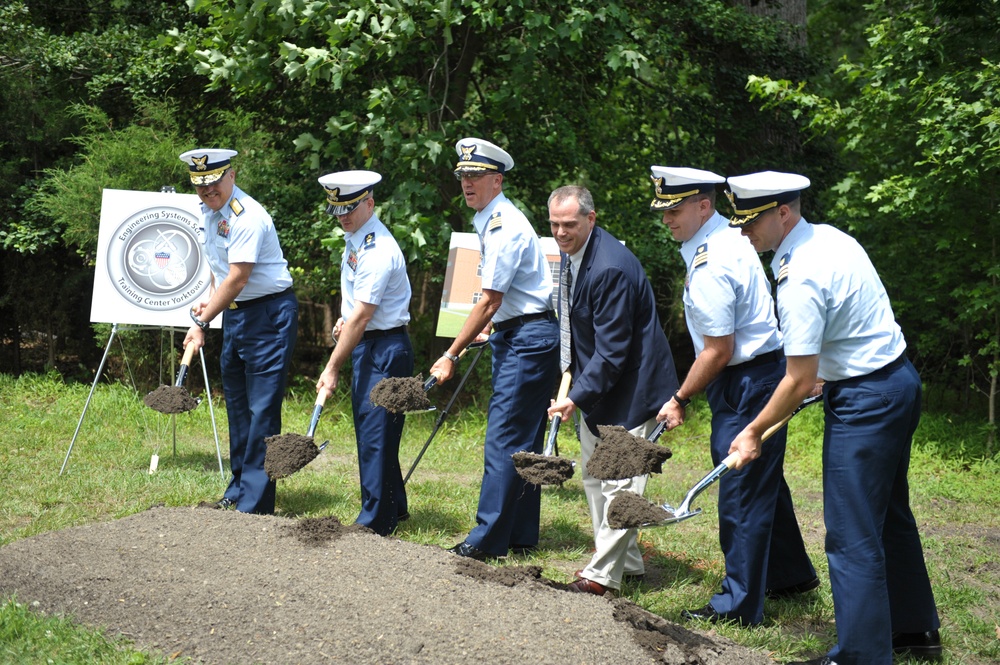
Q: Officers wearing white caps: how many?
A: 5